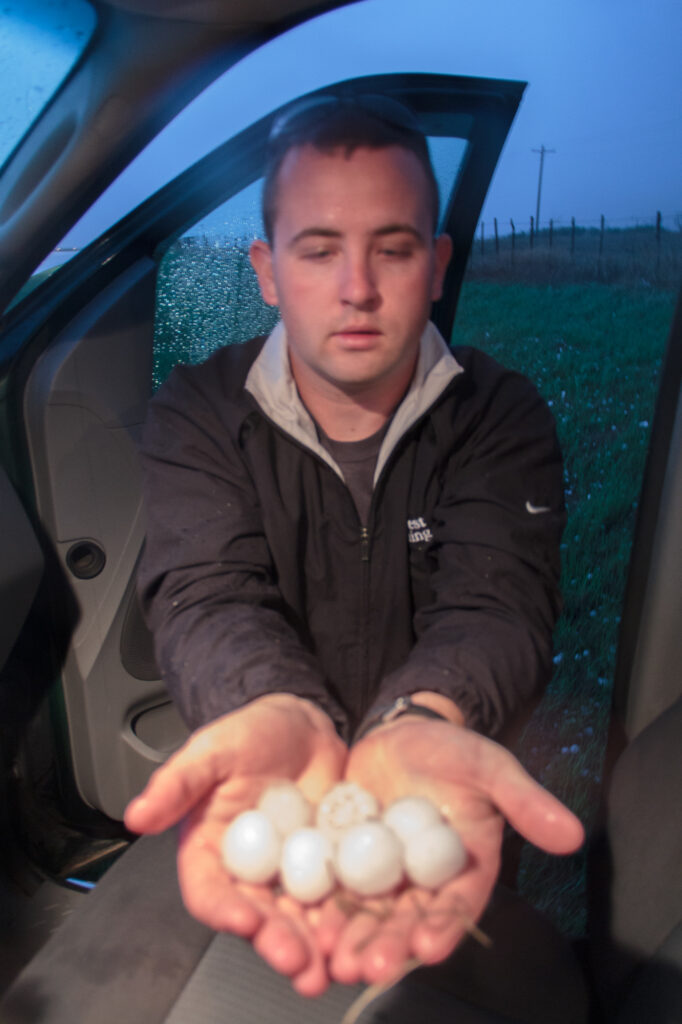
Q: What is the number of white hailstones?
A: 7